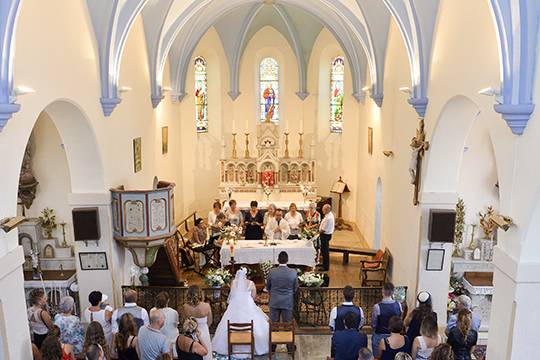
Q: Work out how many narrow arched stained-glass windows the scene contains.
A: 3